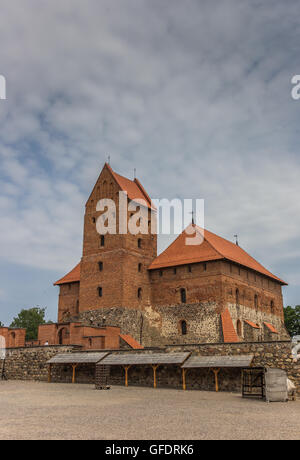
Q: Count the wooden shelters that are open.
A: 3